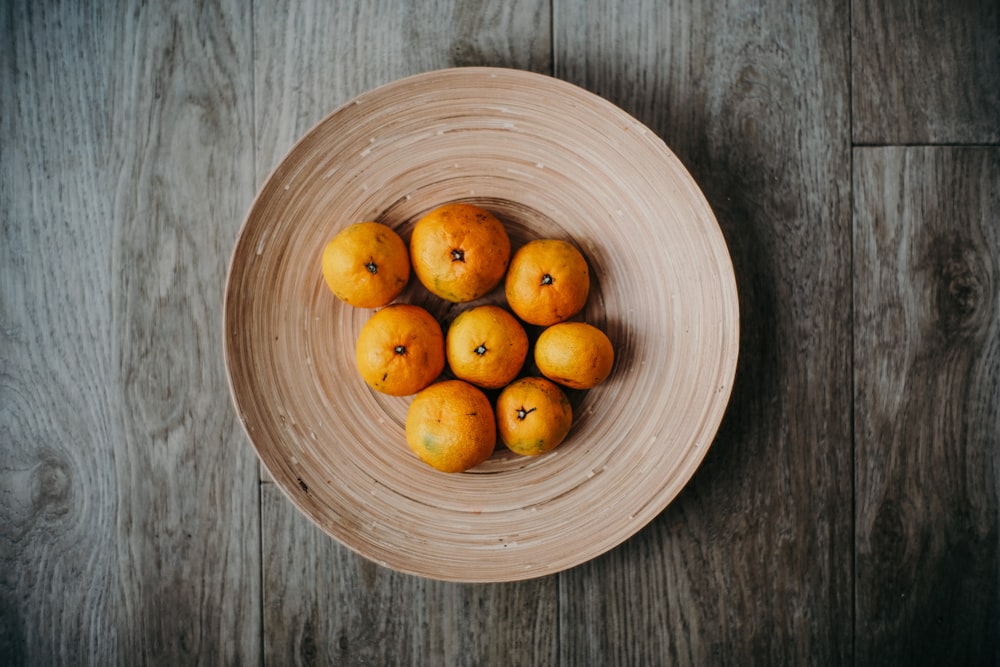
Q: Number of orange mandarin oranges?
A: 8